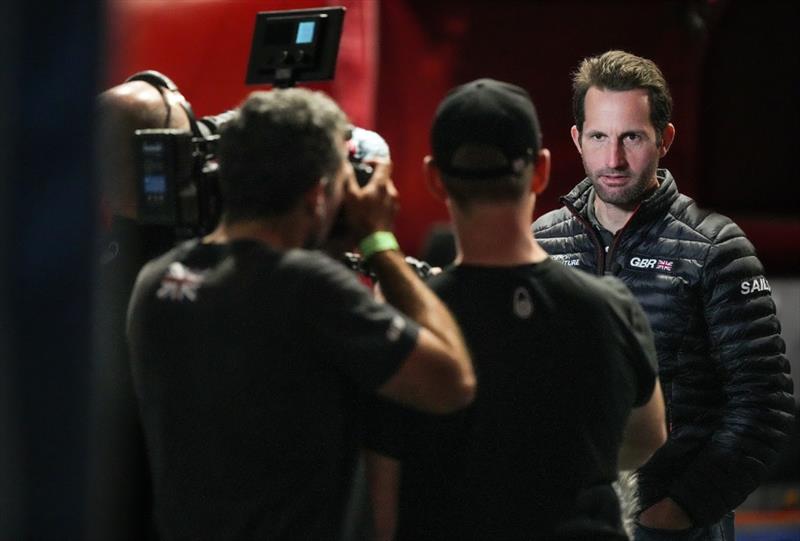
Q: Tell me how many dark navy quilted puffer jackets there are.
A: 1